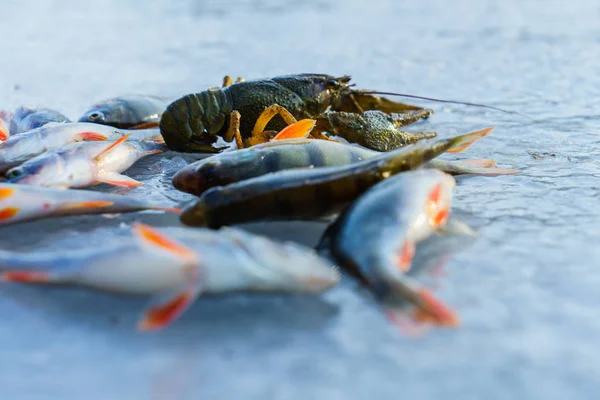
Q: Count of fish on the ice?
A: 9